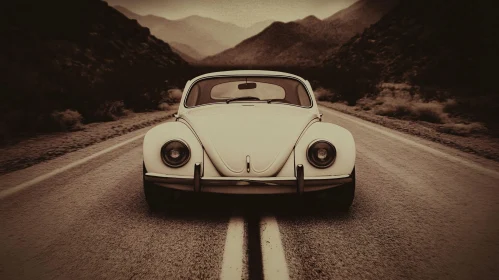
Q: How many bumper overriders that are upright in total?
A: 2